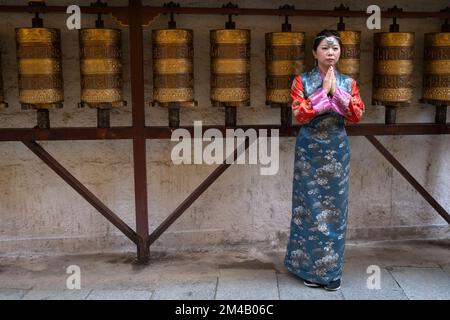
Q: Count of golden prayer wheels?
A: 8